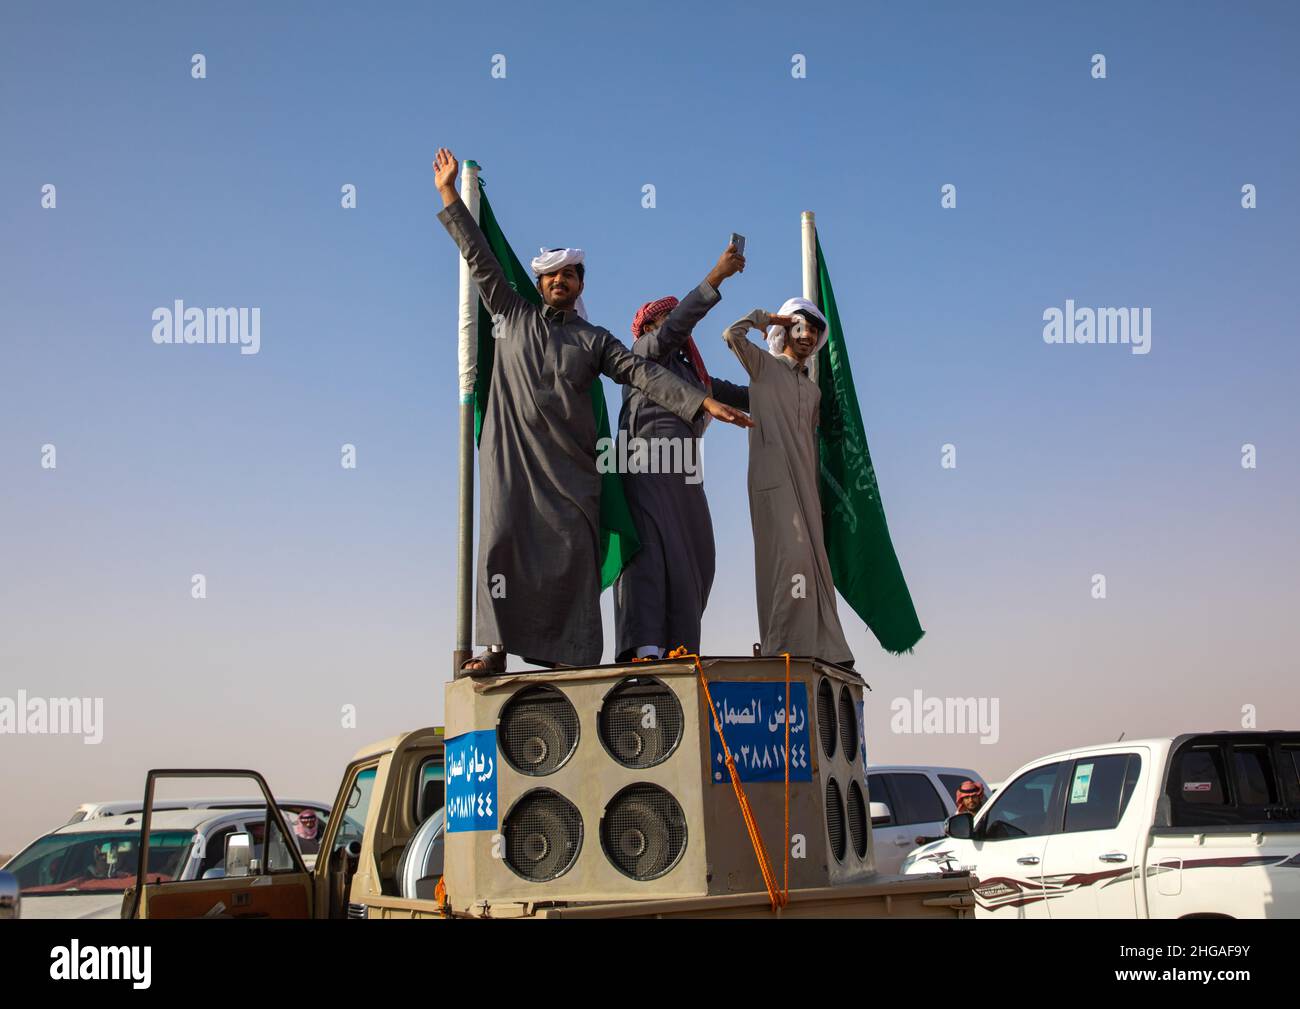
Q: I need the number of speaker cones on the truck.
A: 8